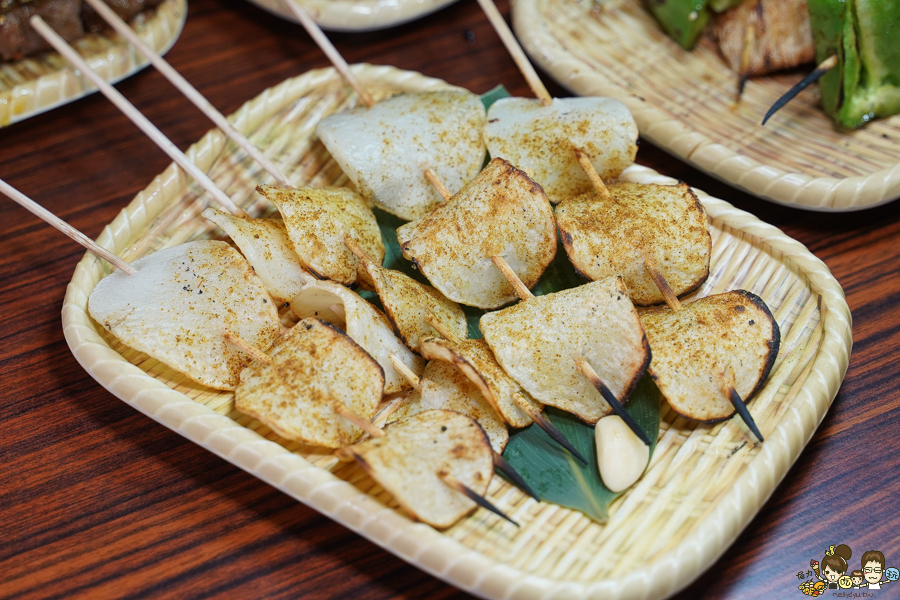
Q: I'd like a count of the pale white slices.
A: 15